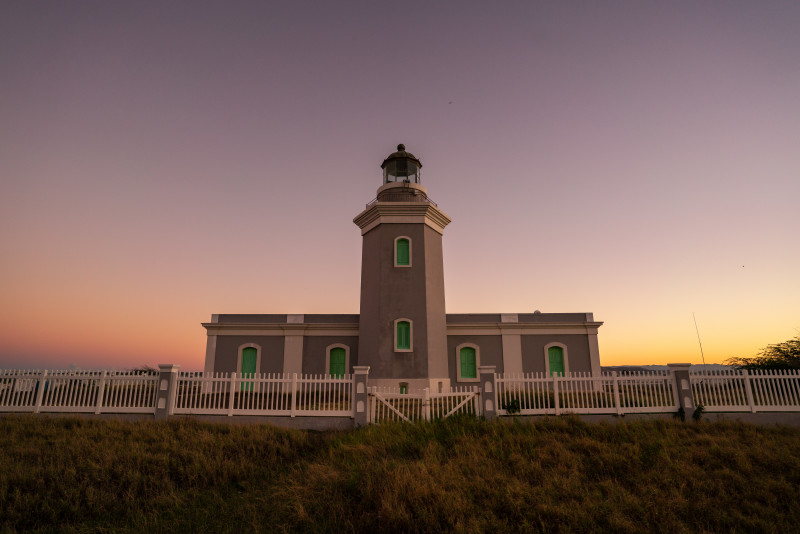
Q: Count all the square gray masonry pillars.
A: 4